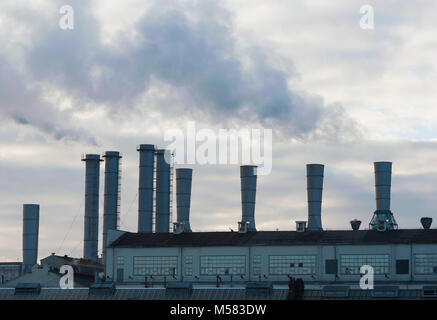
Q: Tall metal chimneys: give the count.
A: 9